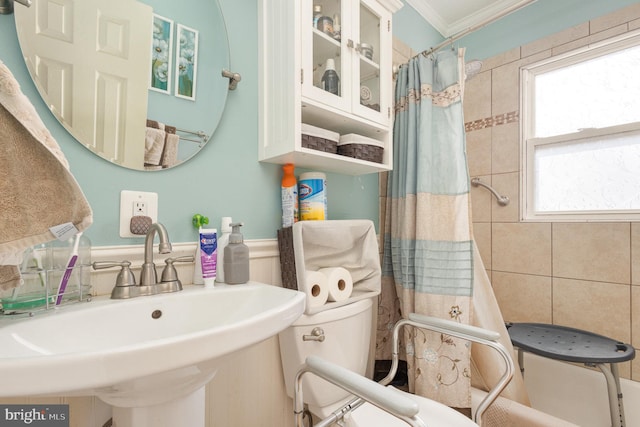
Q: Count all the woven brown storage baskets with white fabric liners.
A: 3